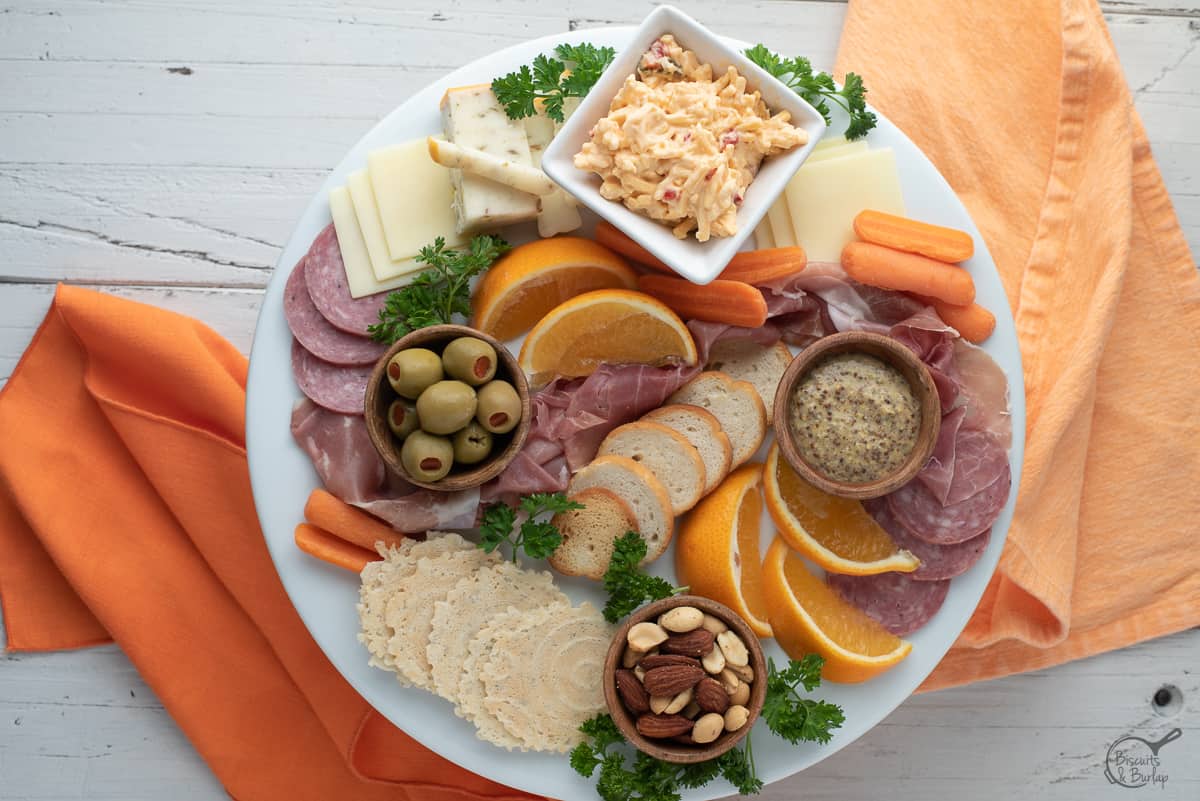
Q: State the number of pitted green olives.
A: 7